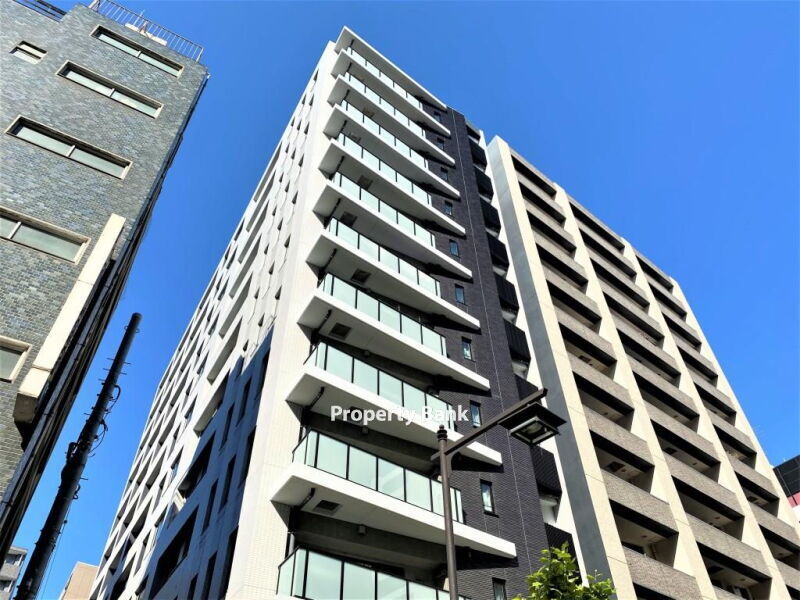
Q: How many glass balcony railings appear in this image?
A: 10